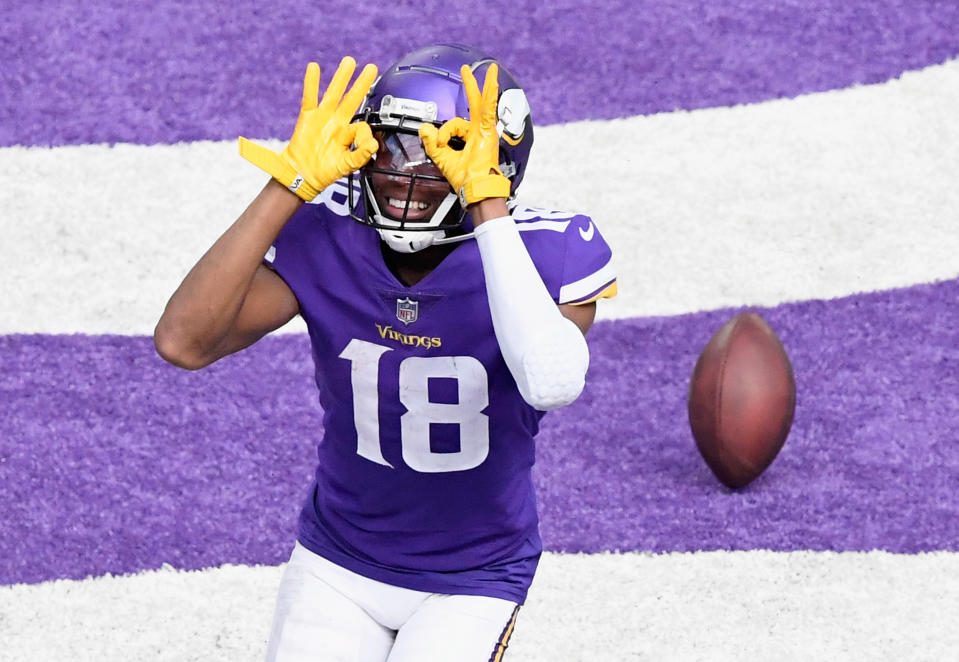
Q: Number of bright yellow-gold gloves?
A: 2